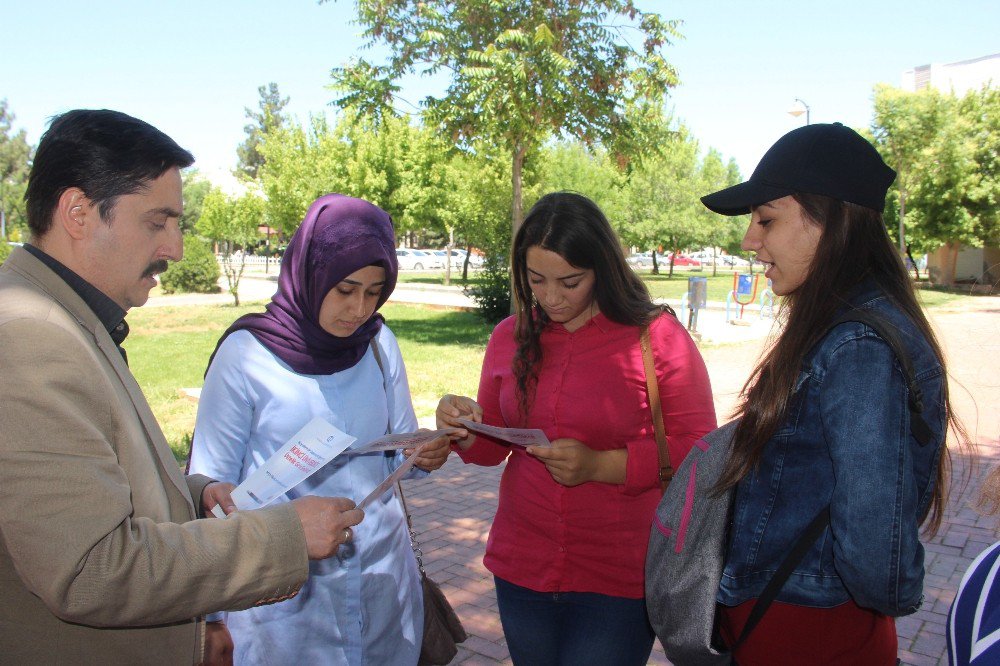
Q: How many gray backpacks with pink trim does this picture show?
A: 1